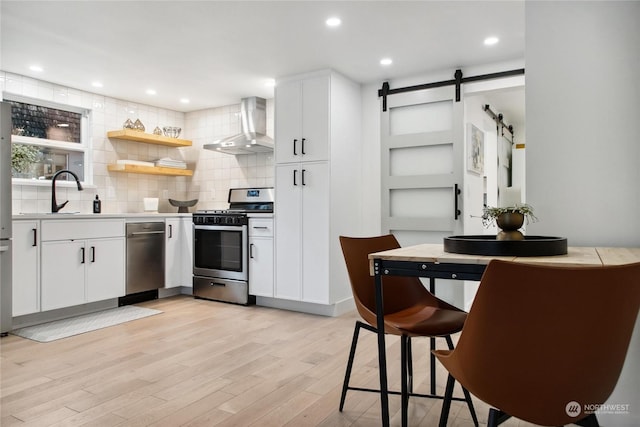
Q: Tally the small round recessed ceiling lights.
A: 8